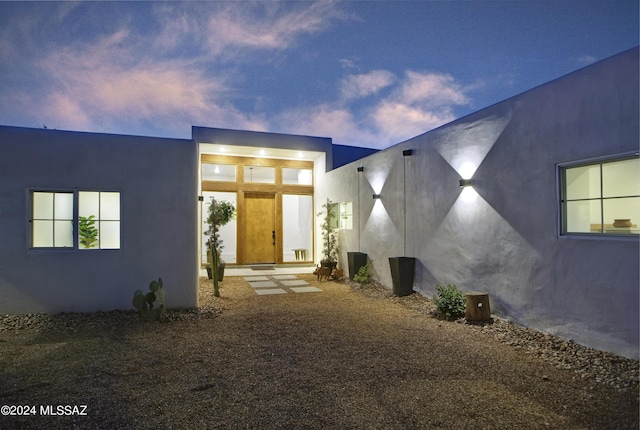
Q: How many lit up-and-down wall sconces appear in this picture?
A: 2